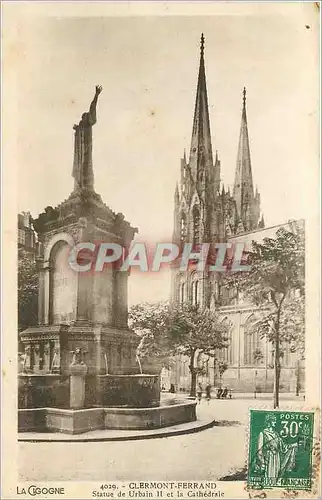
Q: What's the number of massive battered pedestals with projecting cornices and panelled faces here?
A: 1